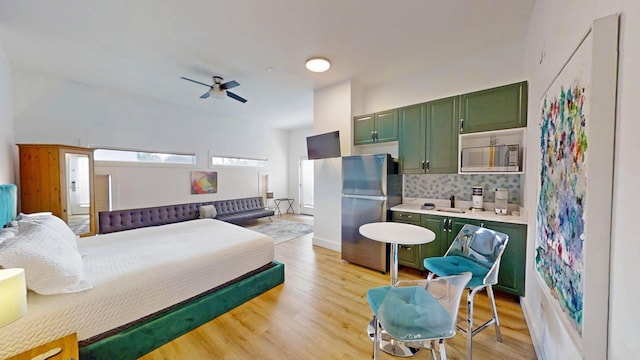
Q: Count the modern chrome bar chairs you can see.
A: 2